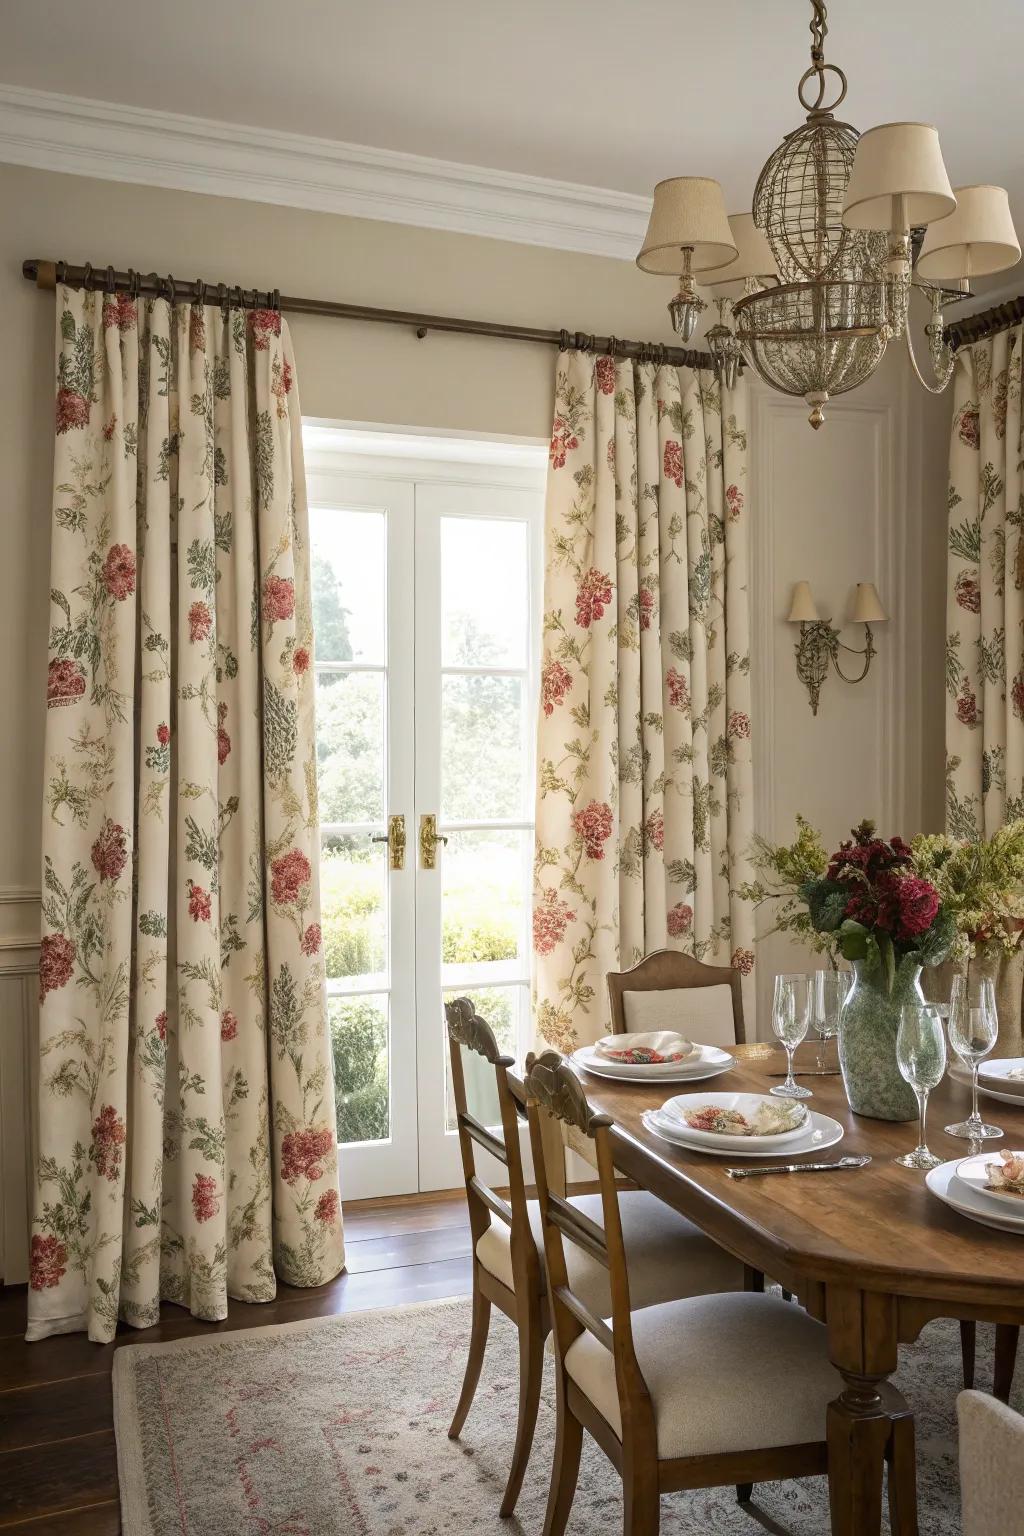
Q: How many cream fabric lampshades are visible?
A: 6